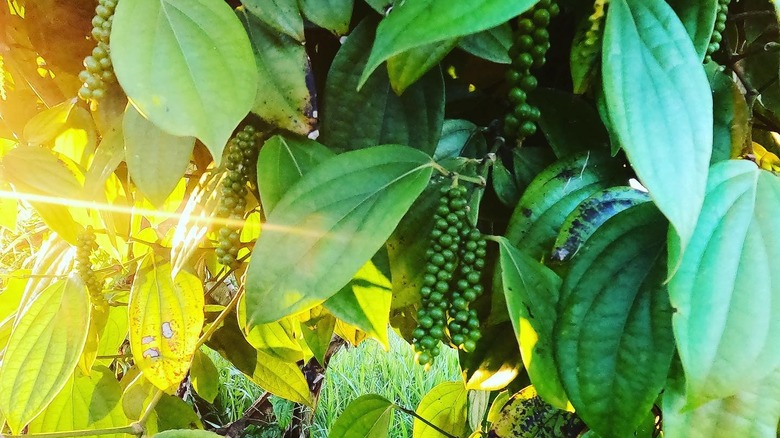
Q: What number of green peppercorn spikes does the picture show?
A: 7